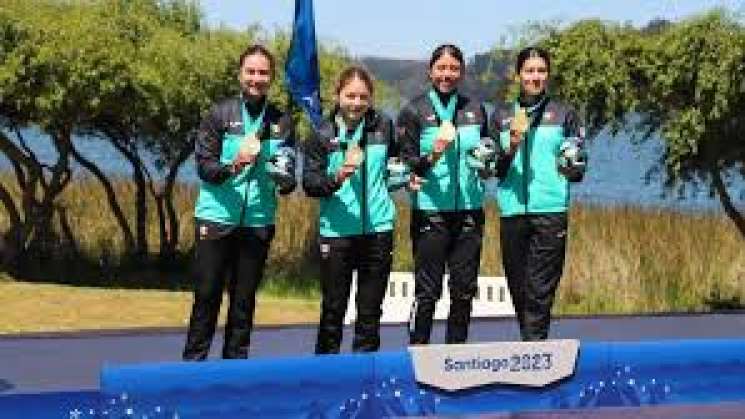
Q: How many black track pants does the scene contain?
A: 4